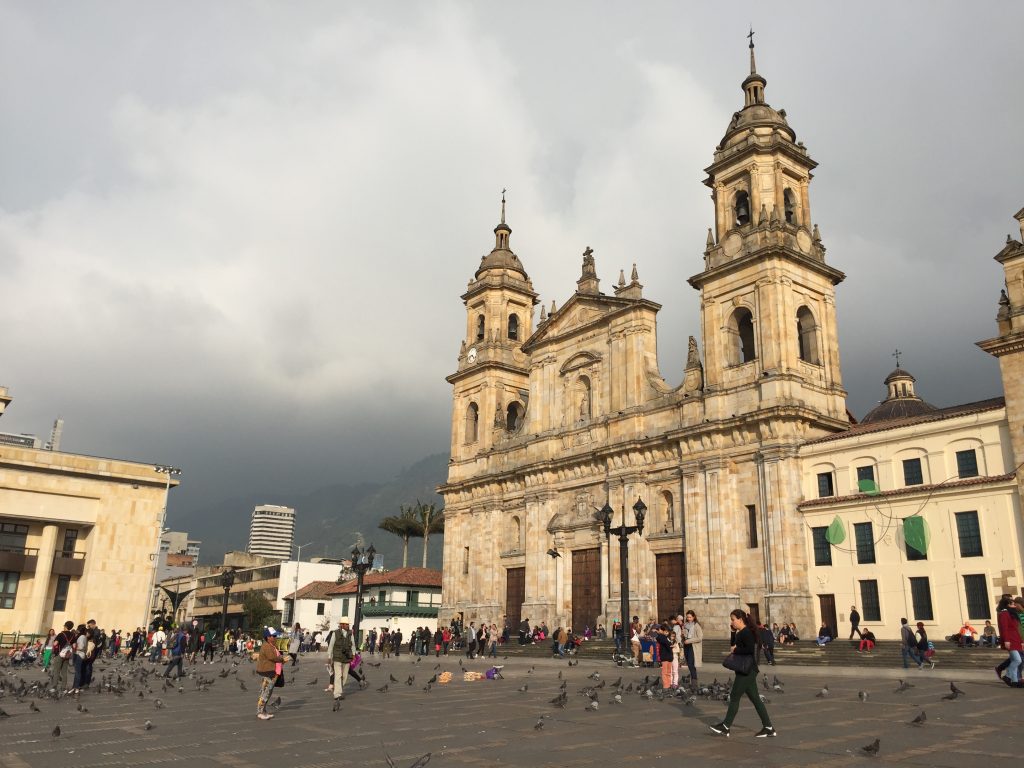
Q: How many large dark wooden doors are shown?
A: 3